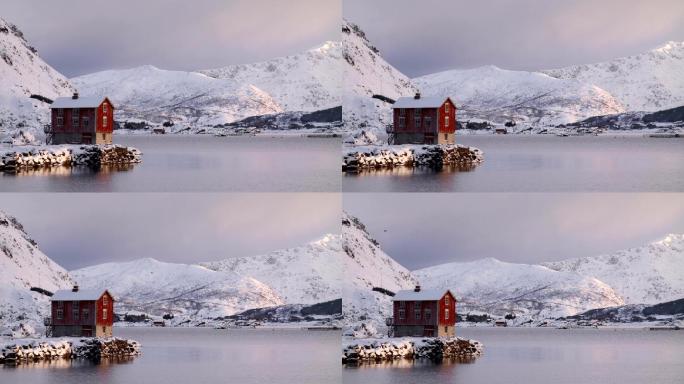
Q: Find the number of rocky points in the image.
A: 4